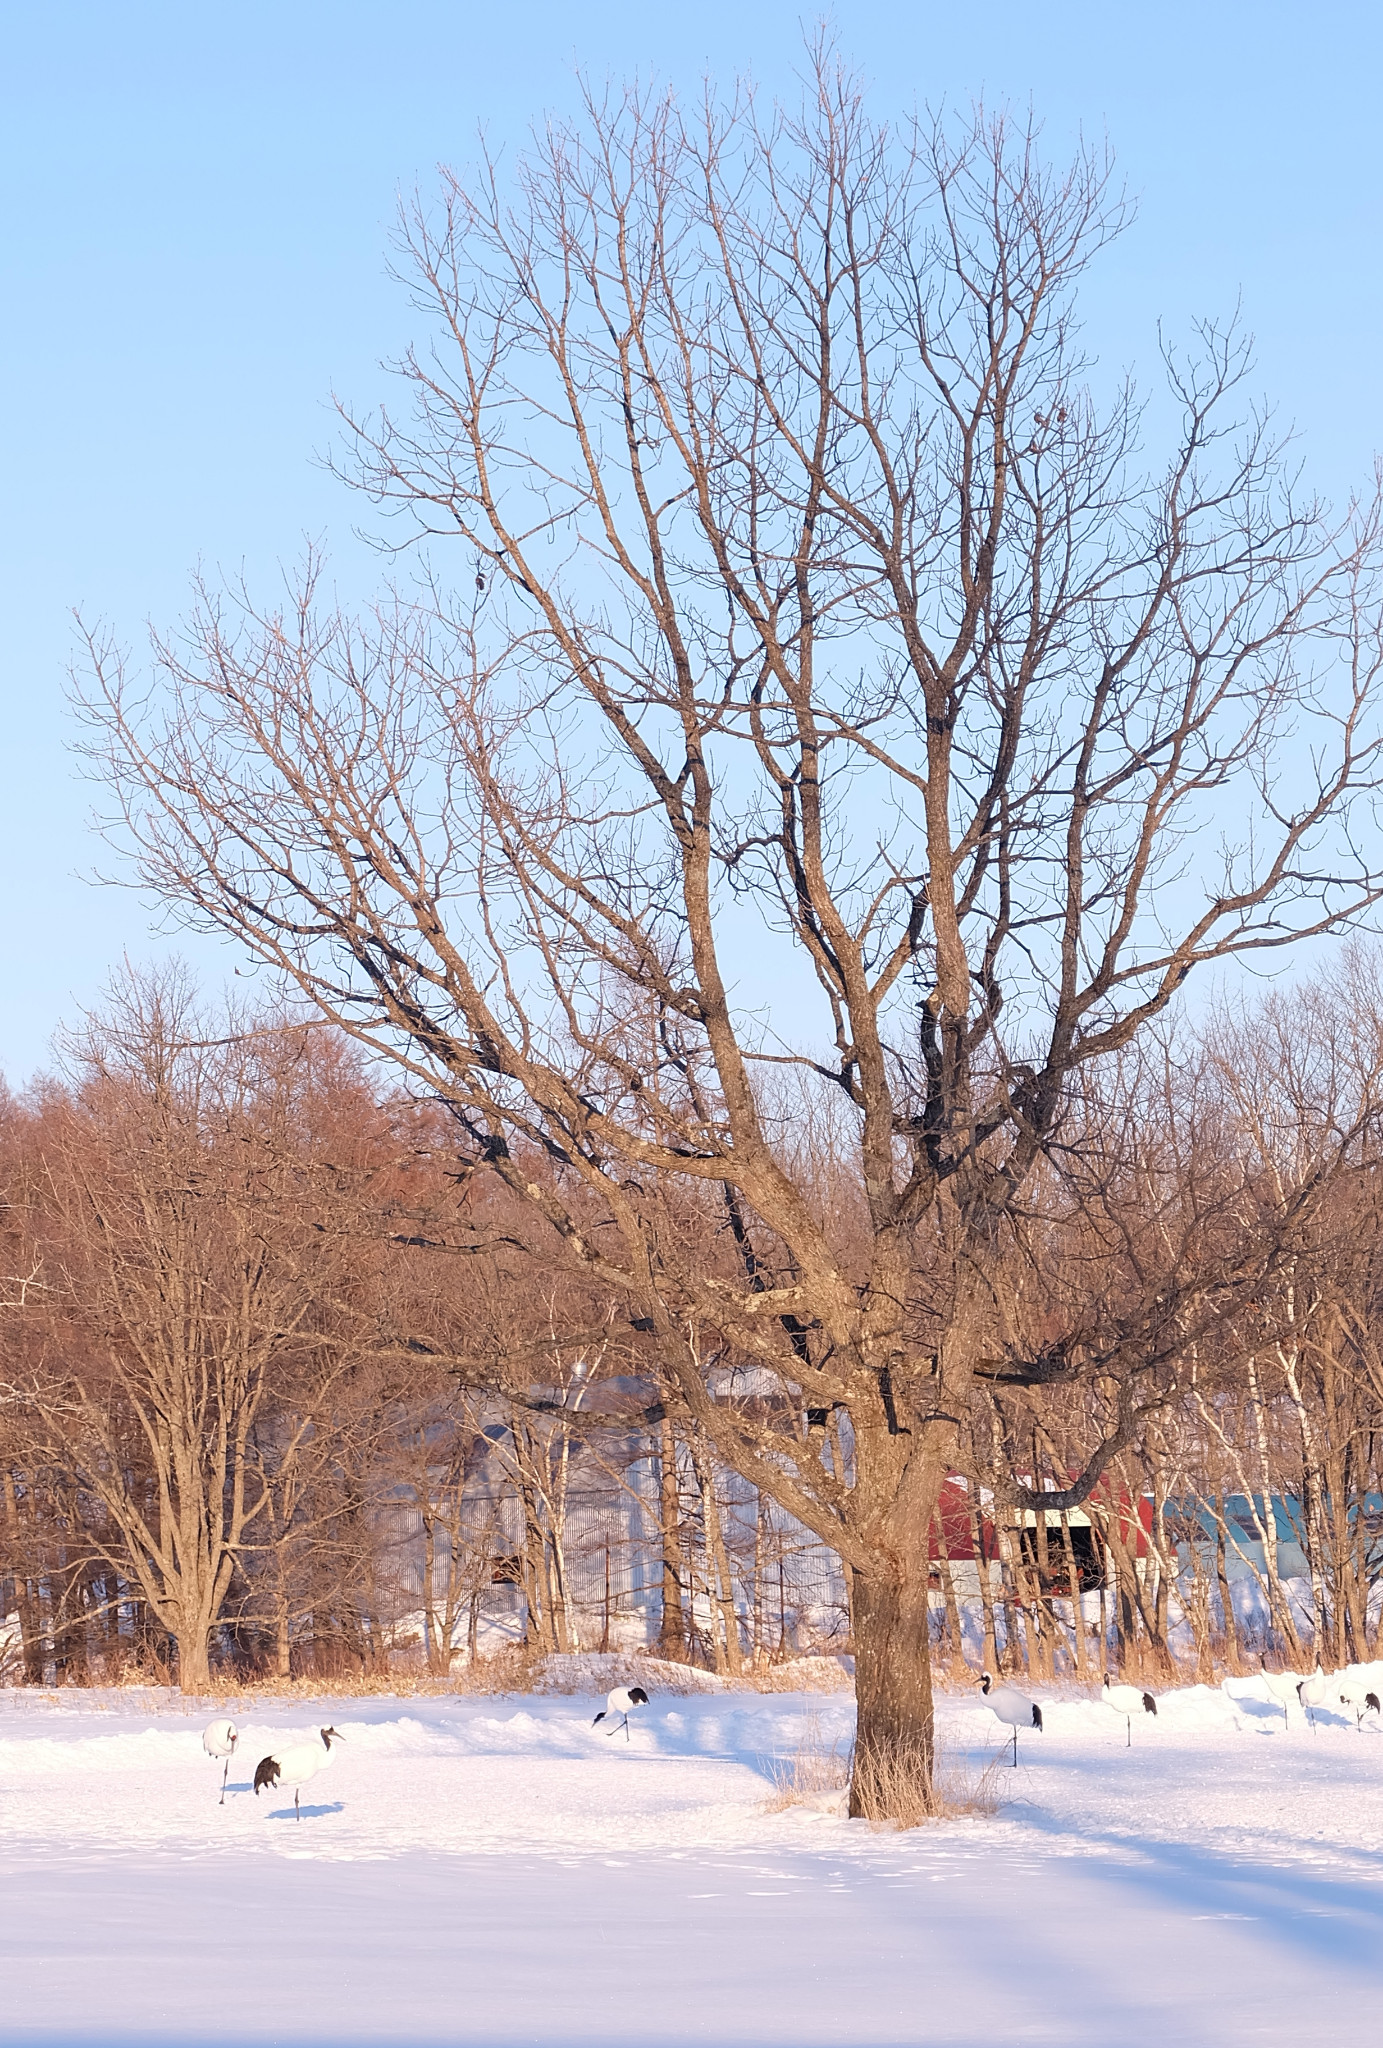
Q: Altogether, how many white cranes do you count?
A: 8